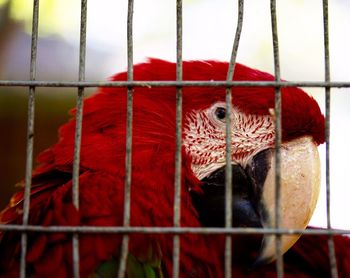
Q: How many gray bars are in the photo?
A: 9